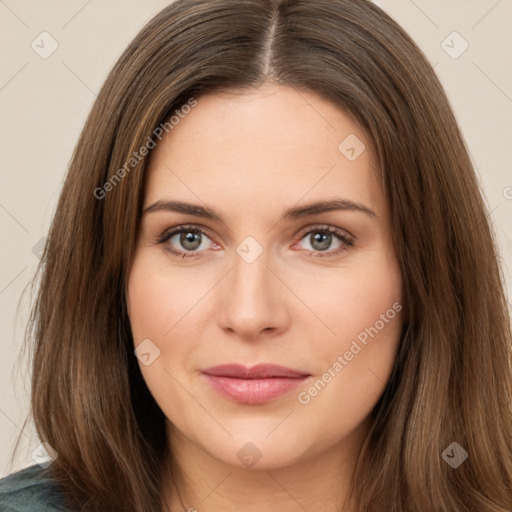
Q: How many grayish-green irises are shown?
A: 2